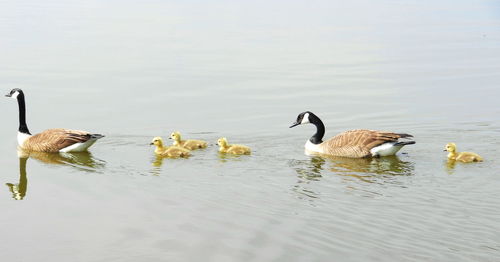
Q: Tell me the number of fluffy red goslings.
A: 0